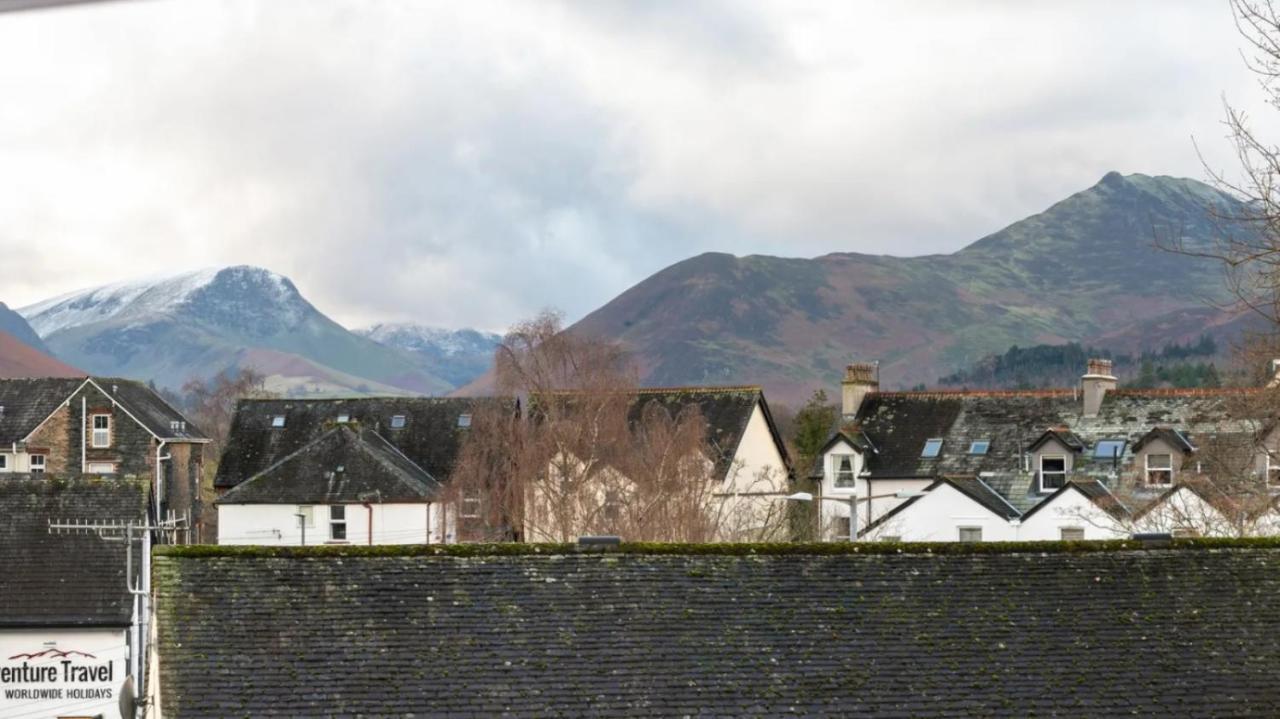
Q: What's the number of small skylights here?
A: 7